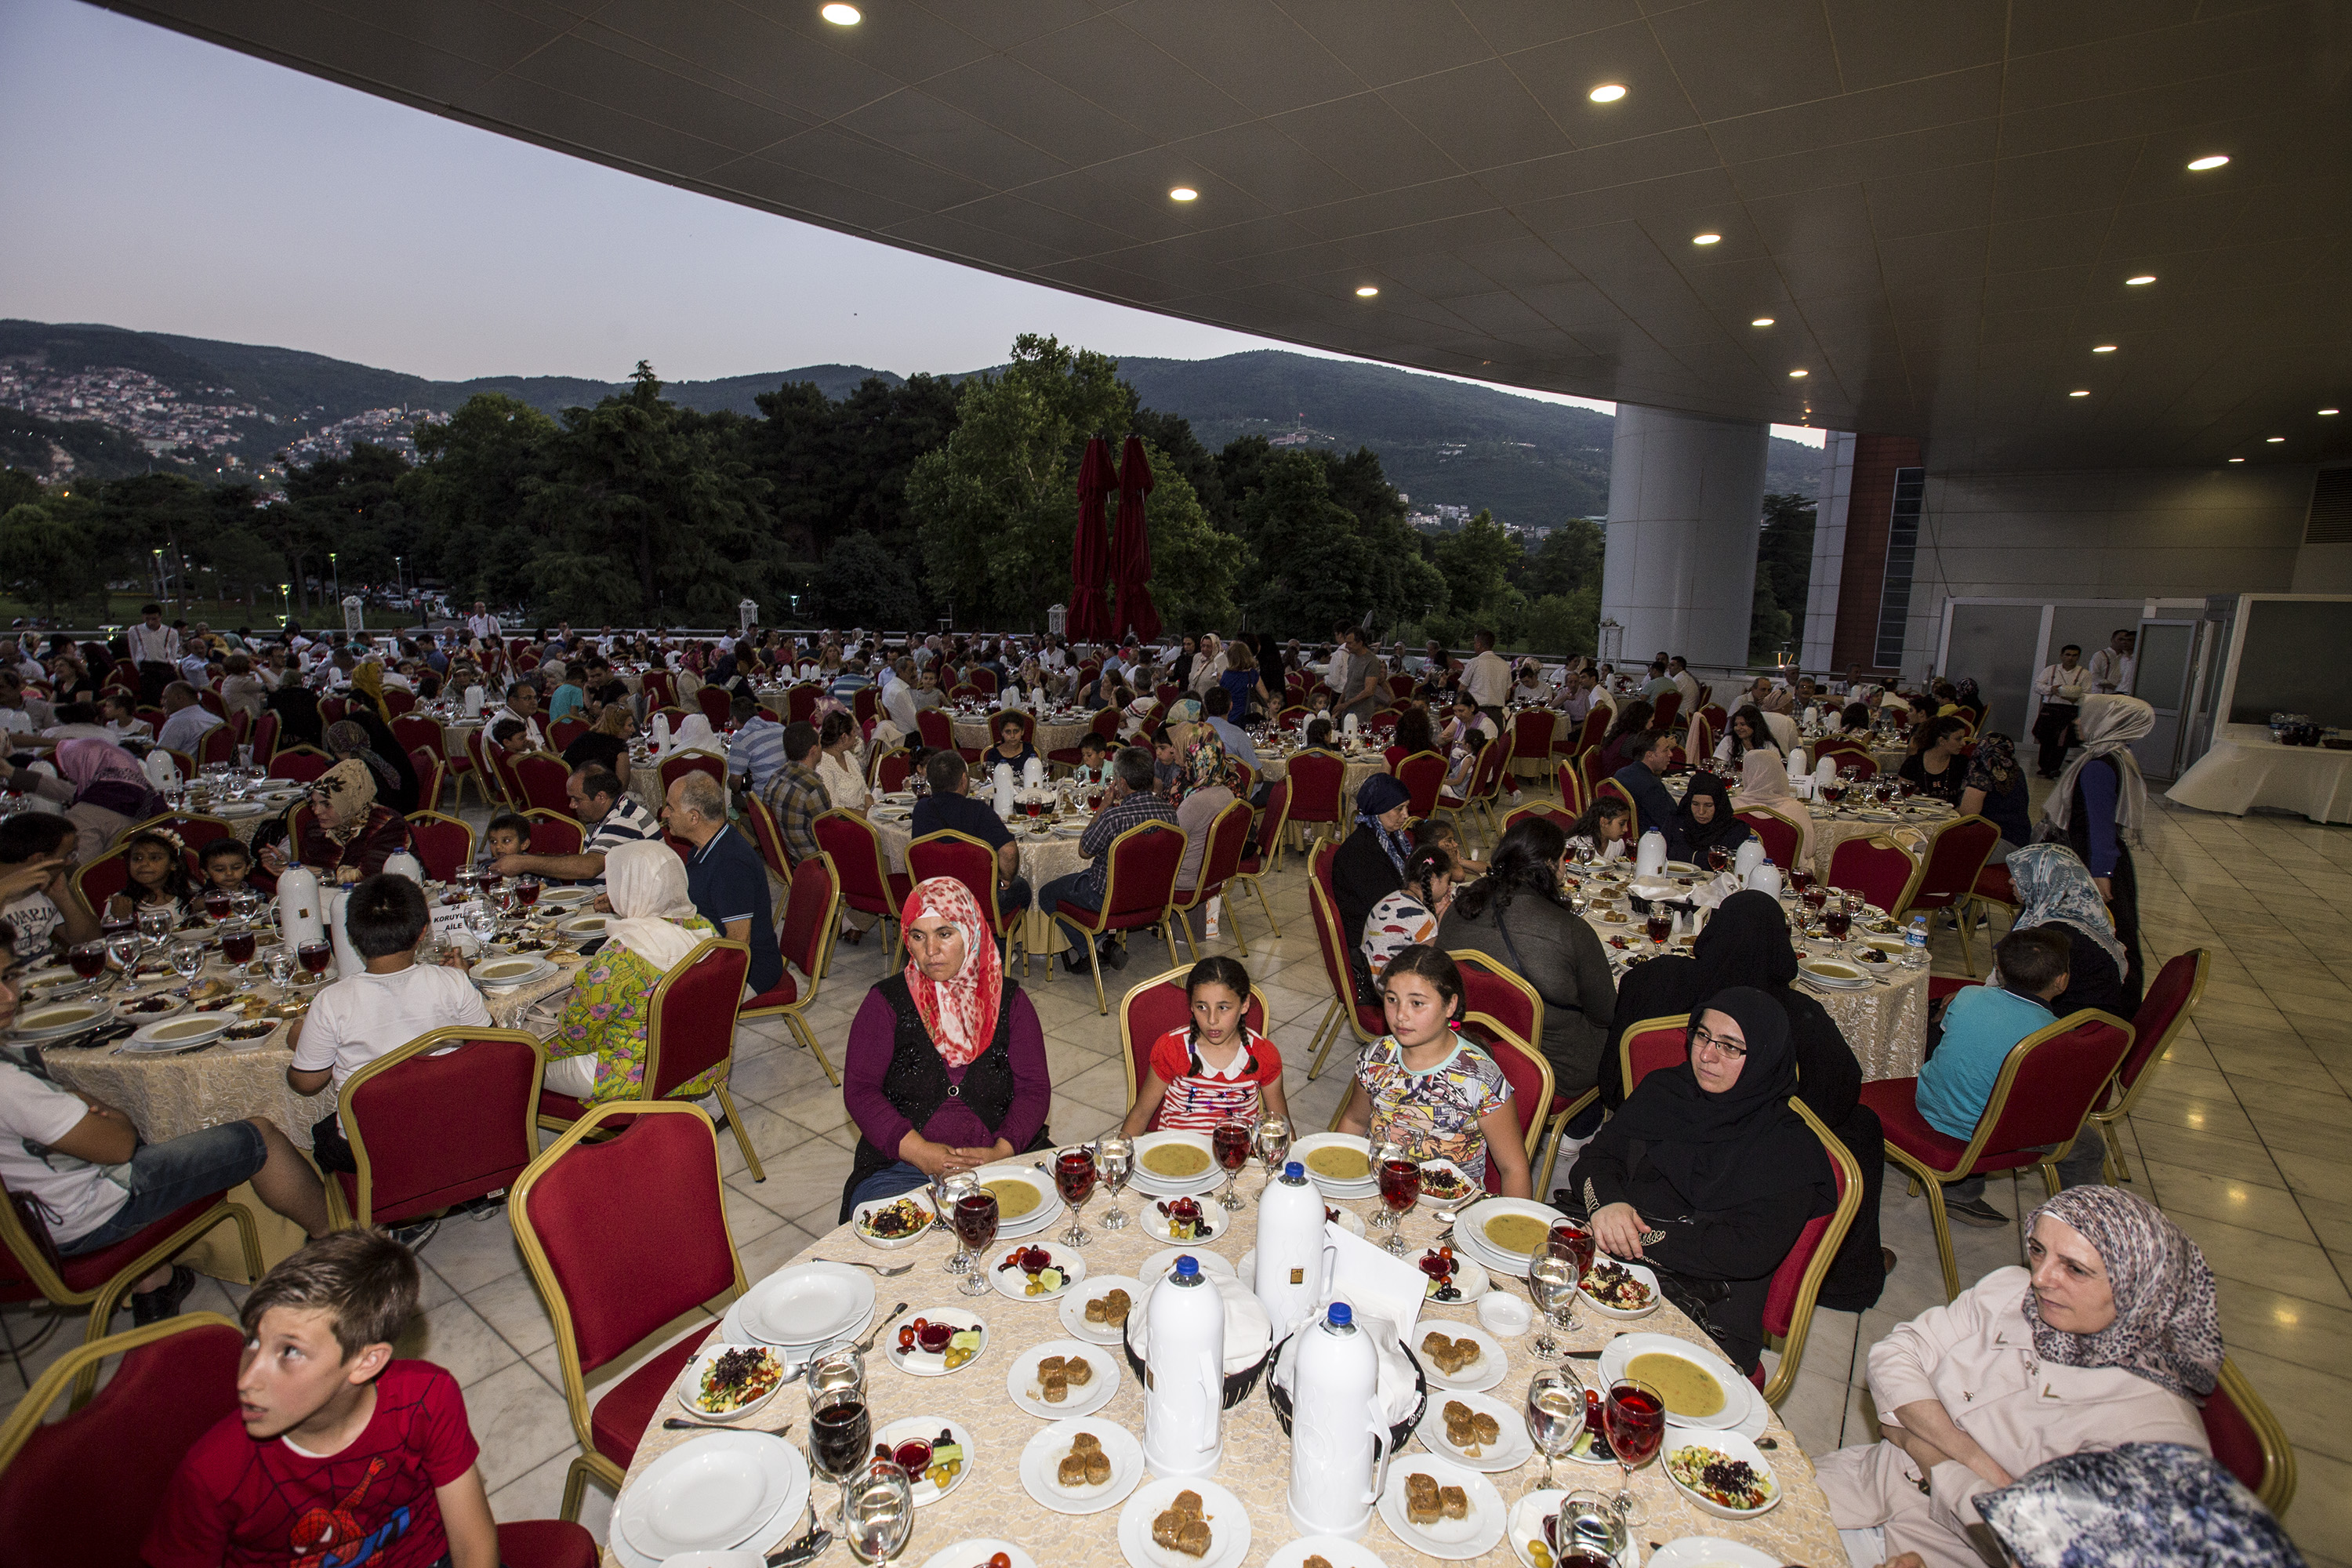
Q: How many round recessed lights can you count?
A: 14